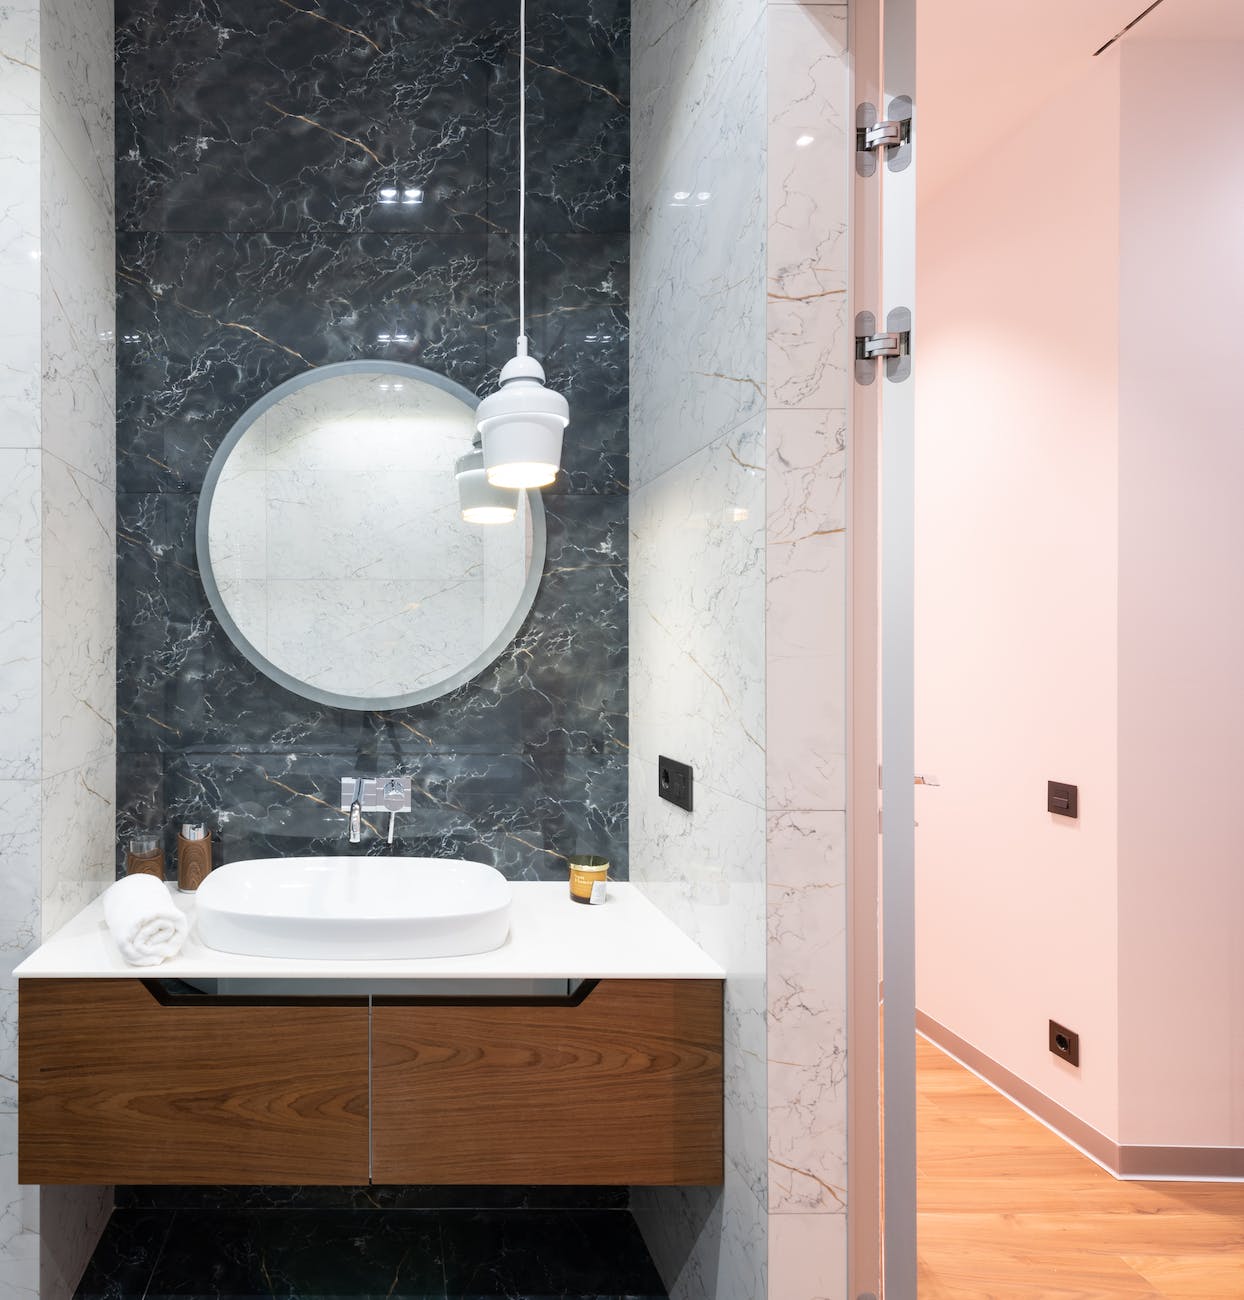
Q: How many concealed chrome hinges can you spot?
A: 2